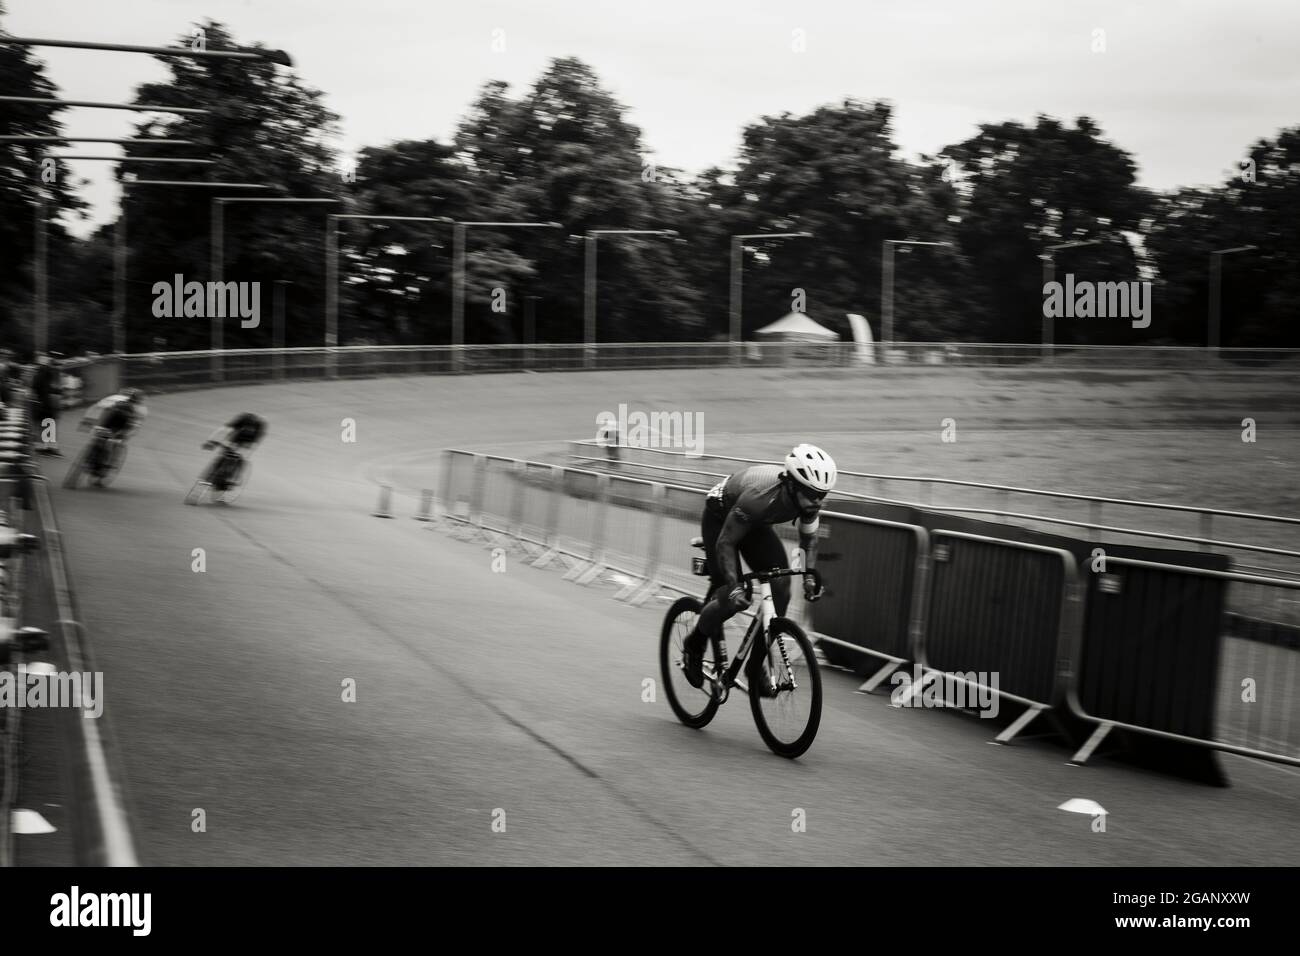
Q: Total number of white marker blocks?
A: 3